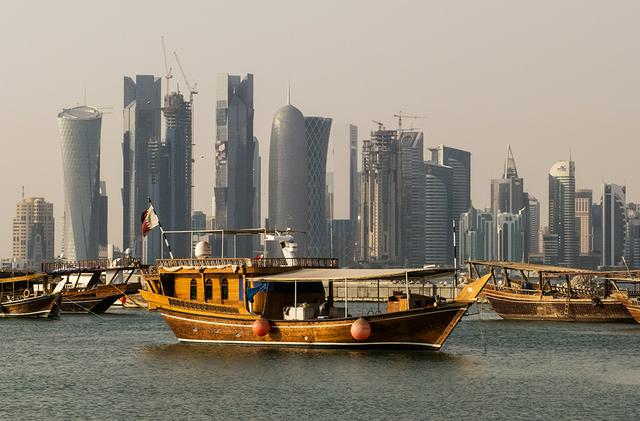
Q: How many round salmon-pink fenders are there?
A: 2